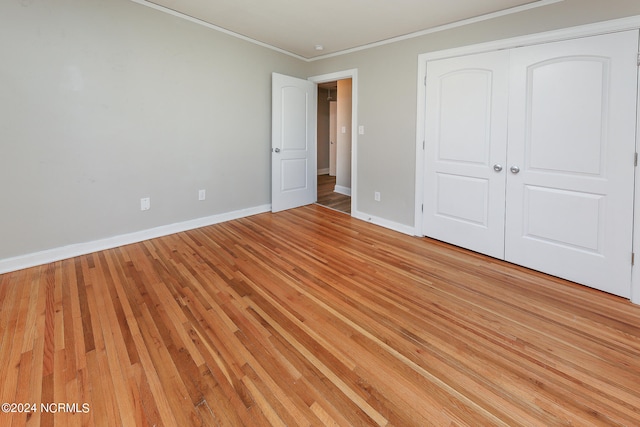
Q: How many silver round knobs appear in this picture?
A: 3